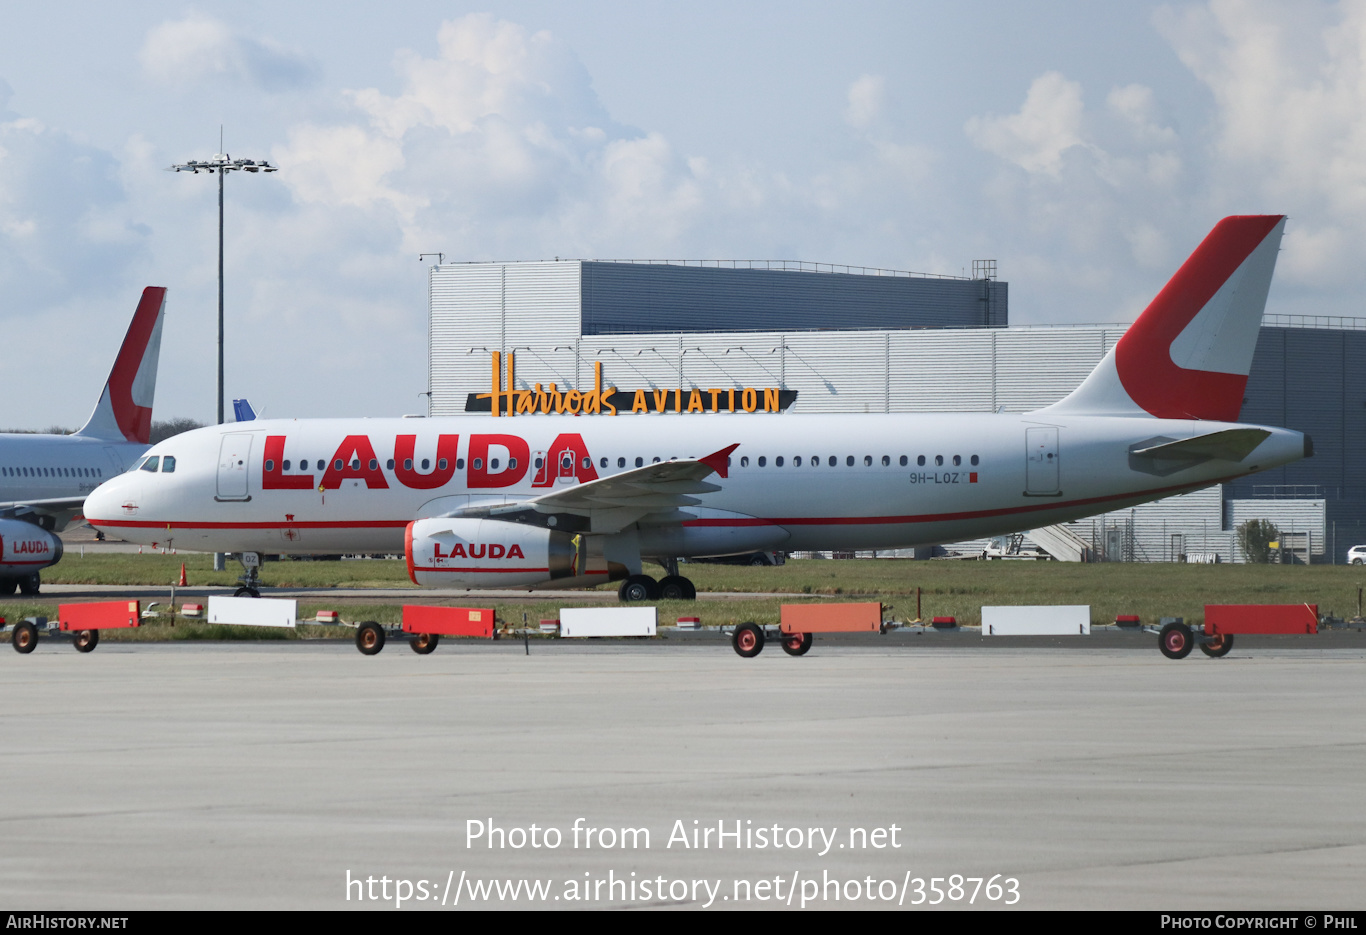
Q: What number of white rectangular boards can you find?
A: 3